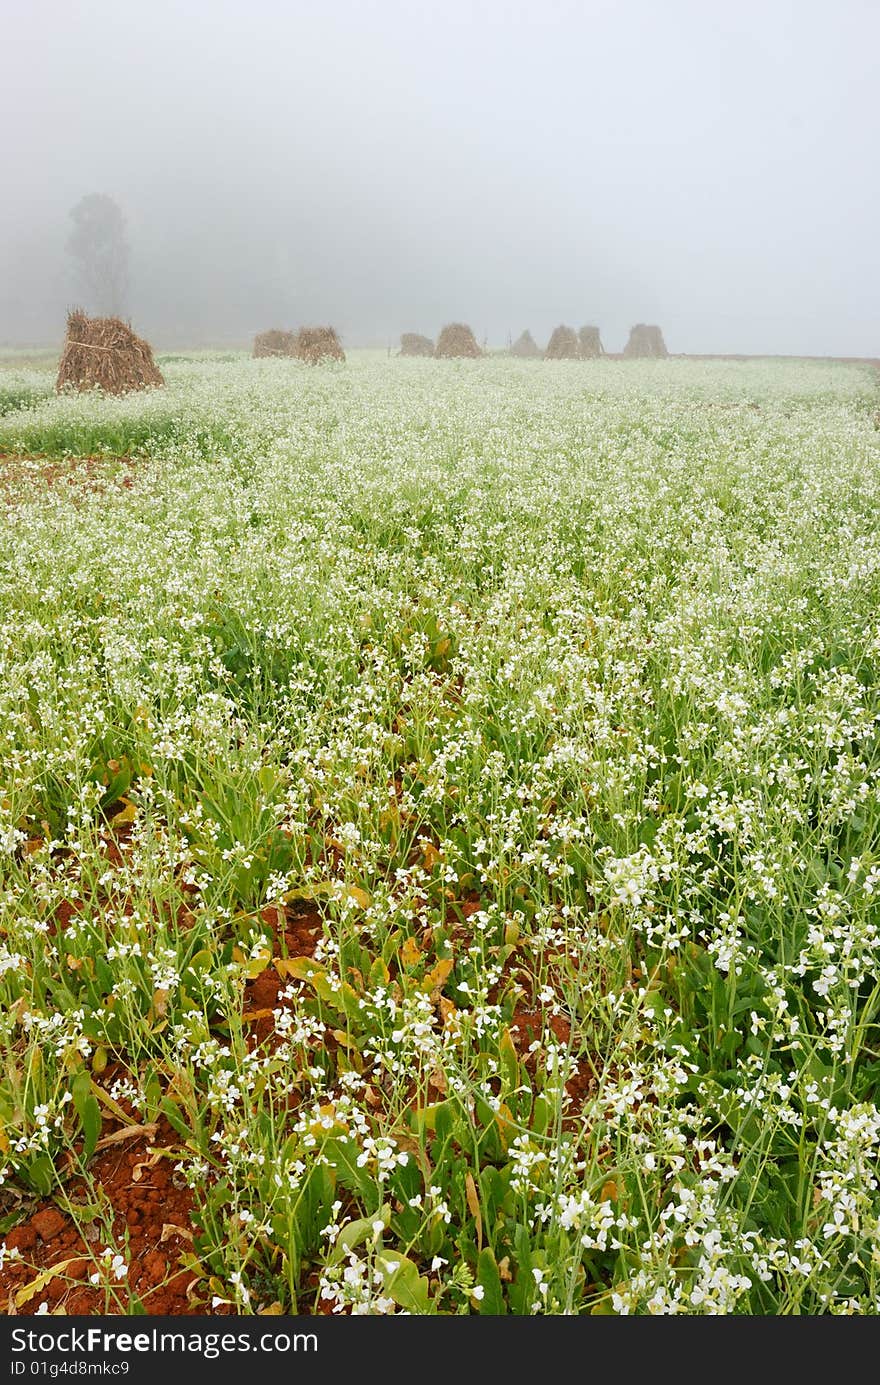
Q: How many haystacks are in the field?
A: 9